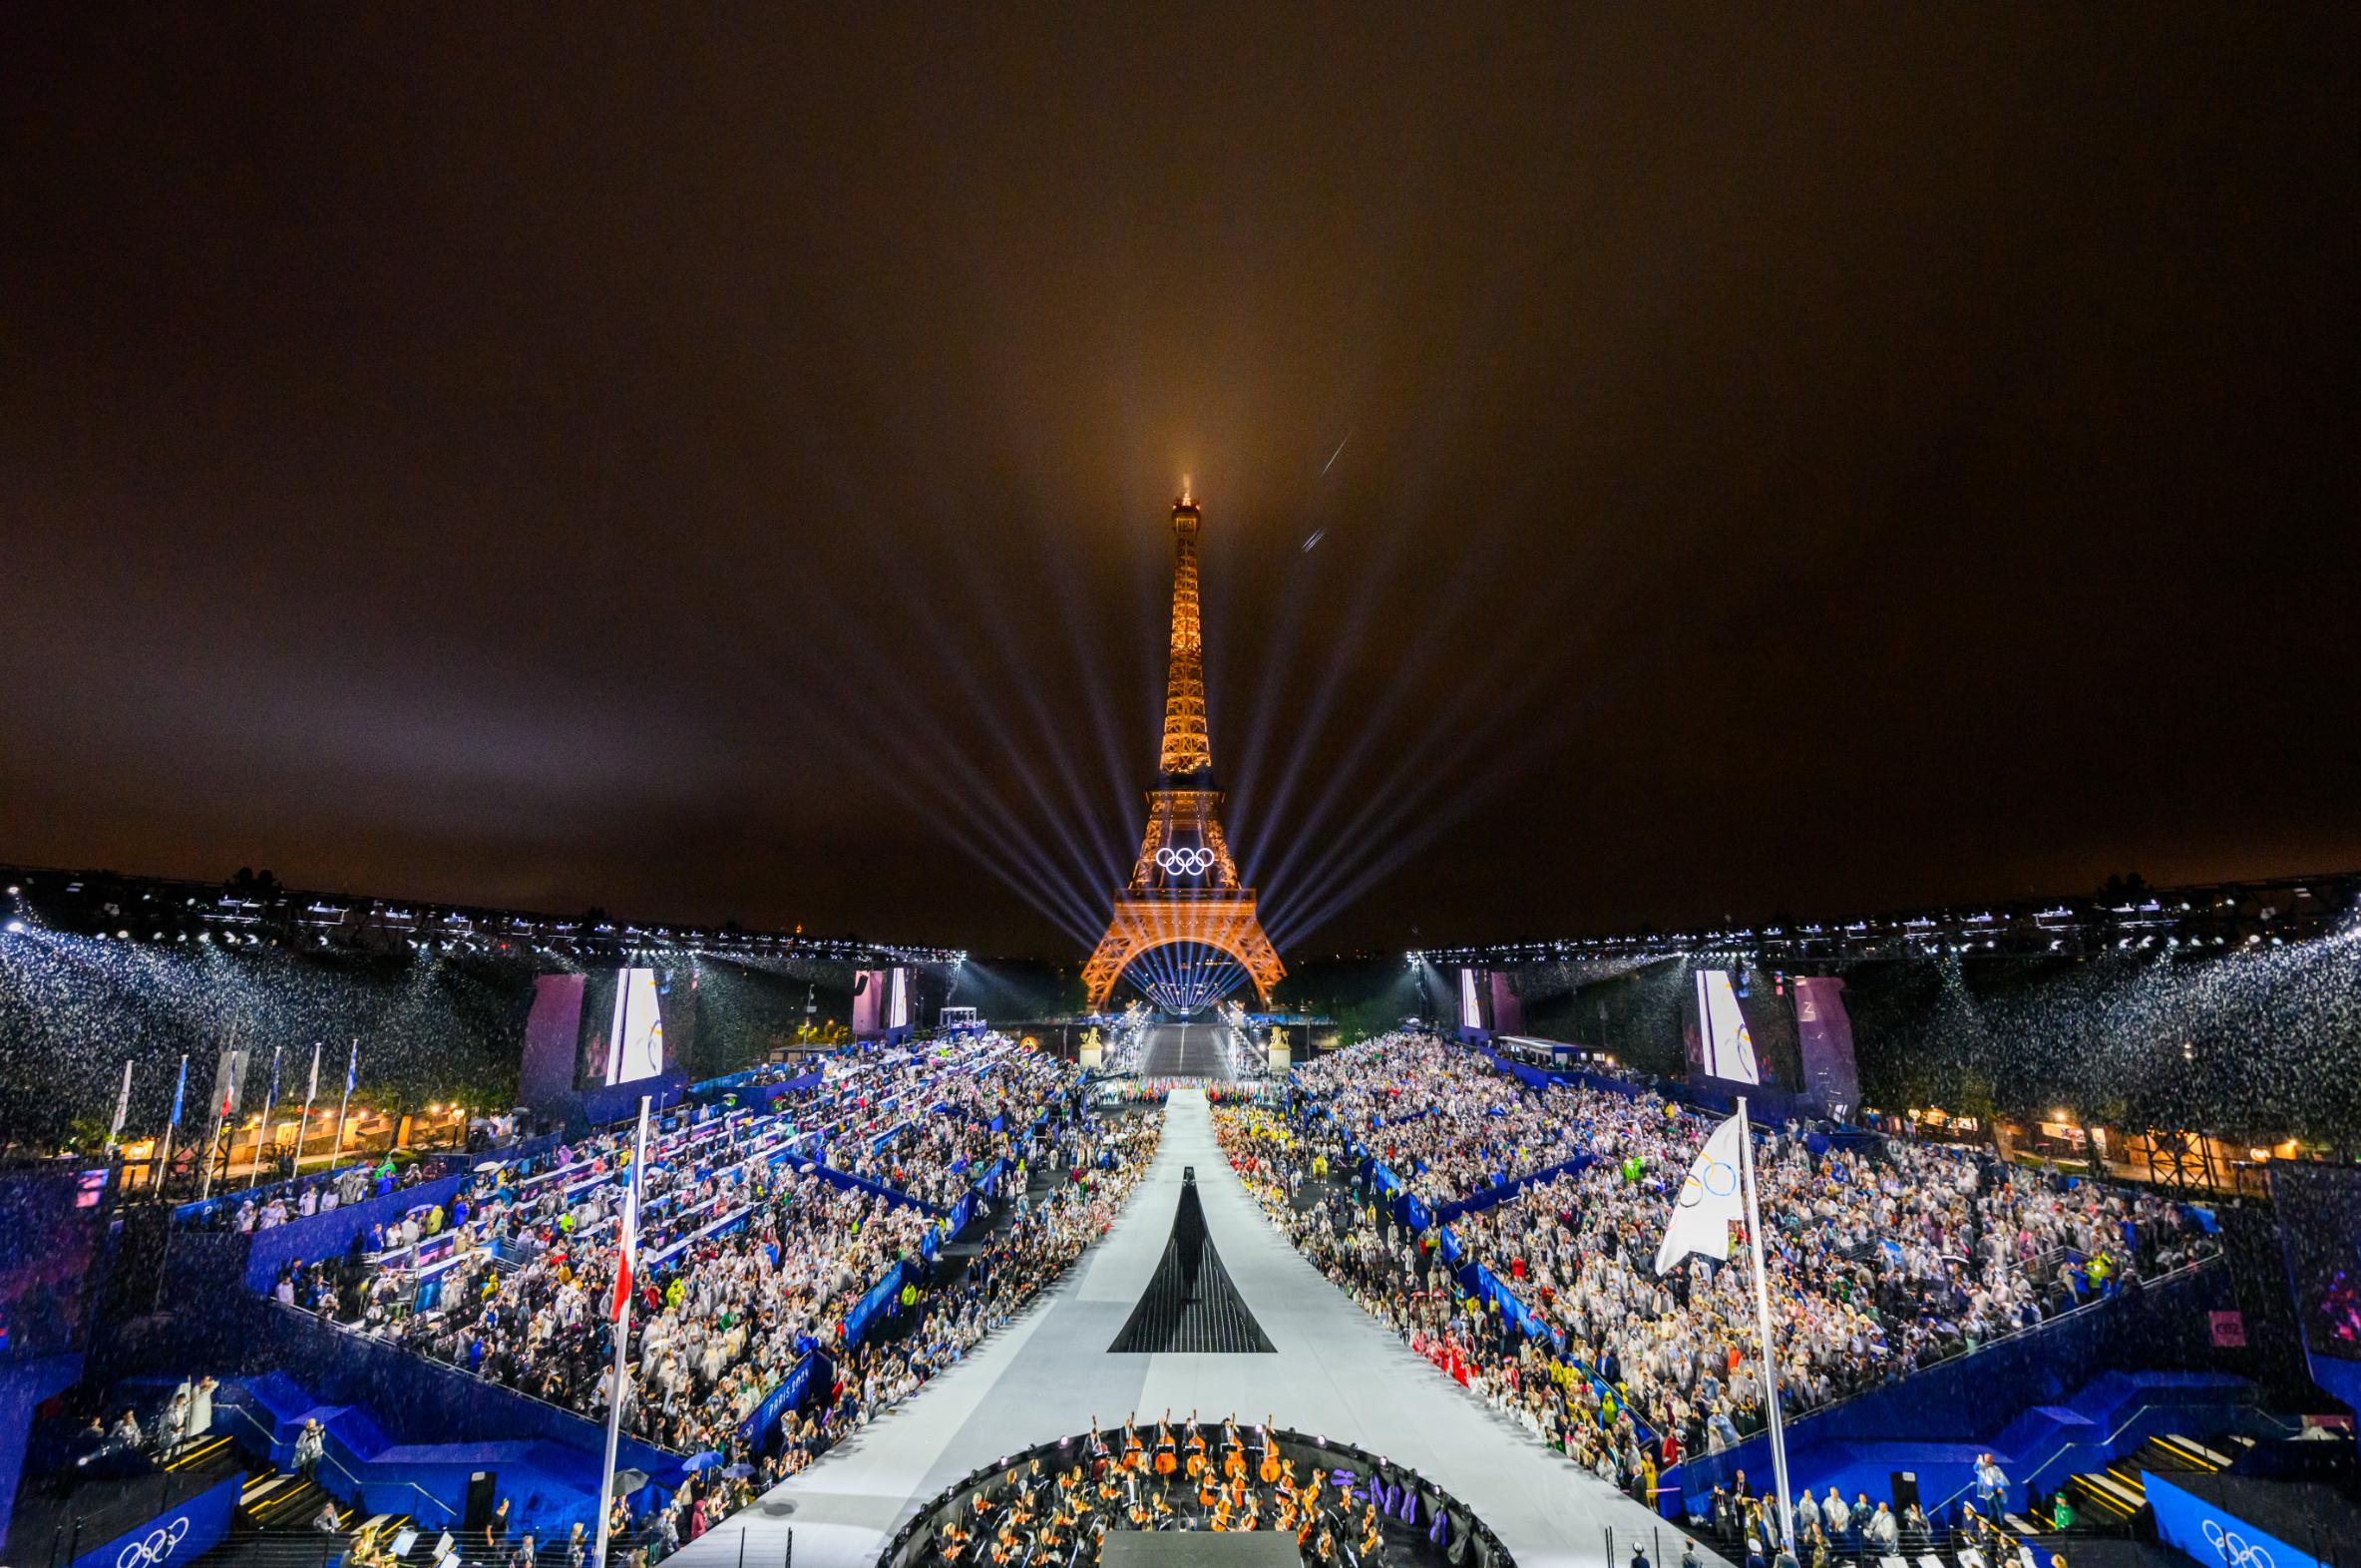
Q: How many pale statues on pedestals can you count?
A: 2